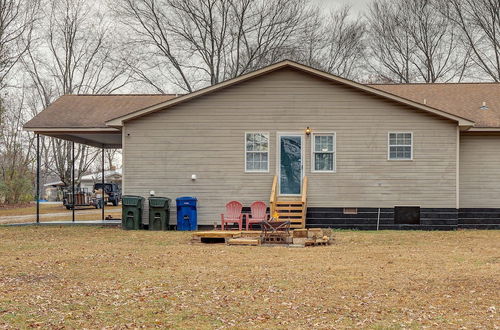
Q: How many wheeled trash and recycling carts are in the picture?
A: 3